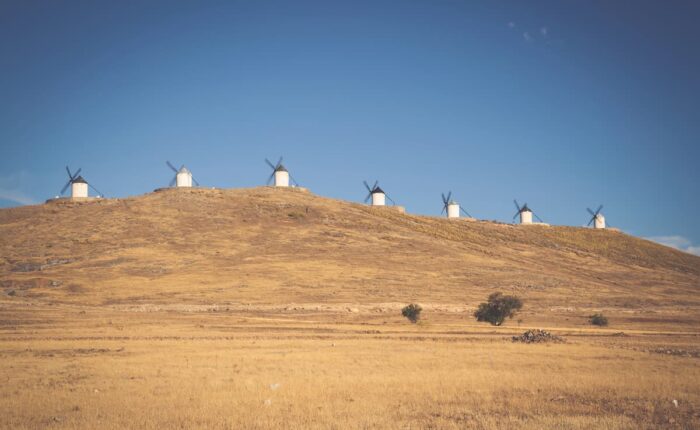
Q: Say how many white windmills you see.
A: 7